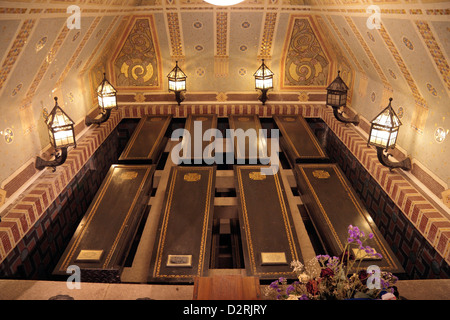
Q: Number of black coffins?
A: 8